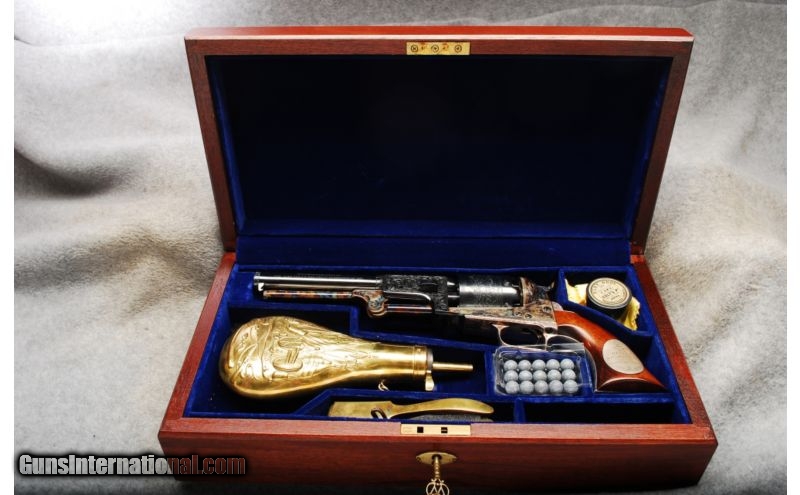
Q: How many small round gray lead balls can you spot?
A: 15